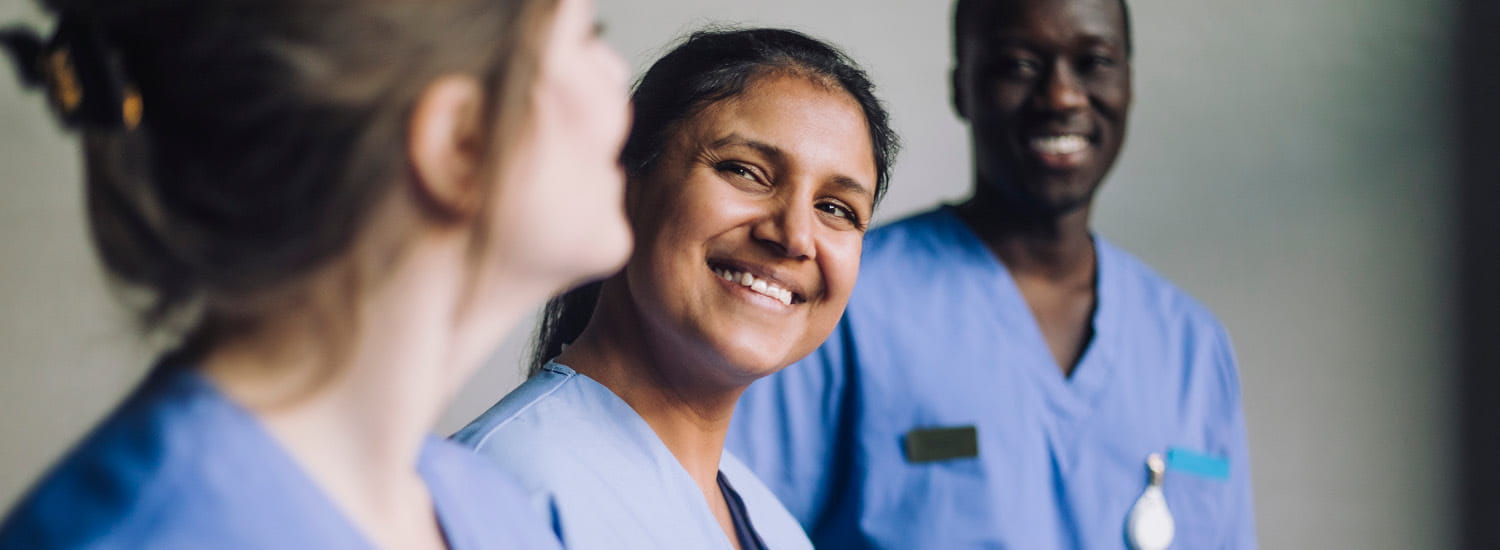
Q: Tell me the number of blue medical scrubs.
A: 3